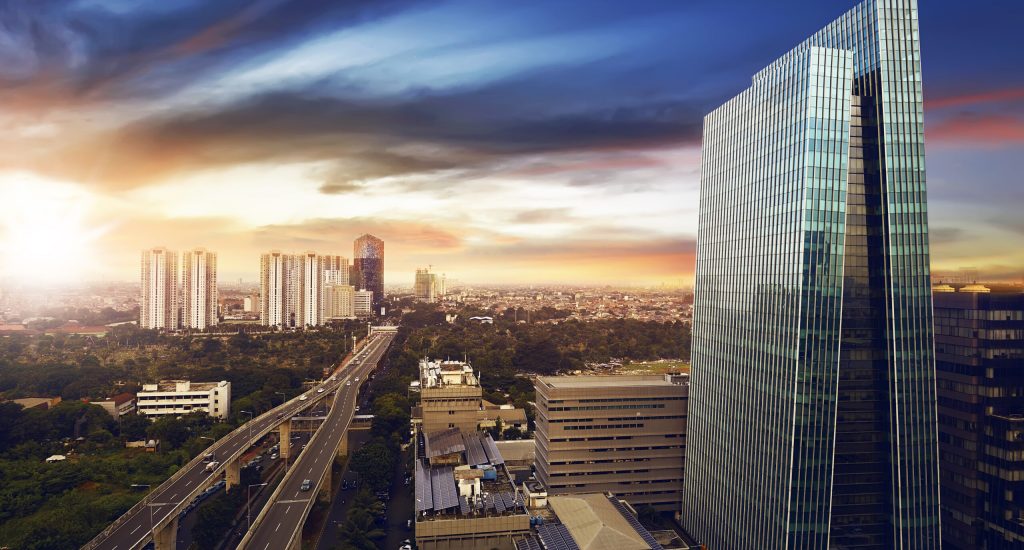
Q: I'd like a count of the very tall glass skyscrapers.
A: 1